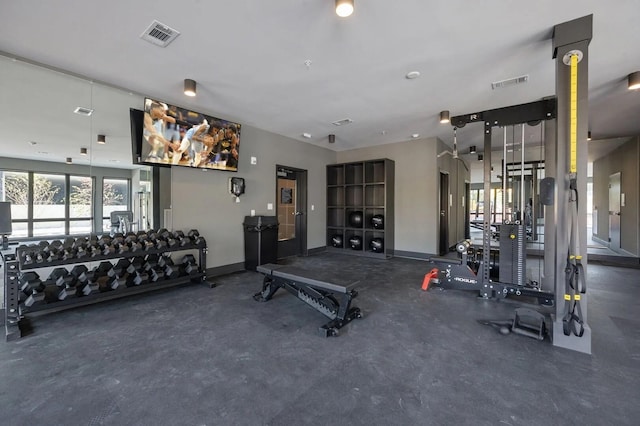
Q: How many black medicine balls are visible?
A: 5